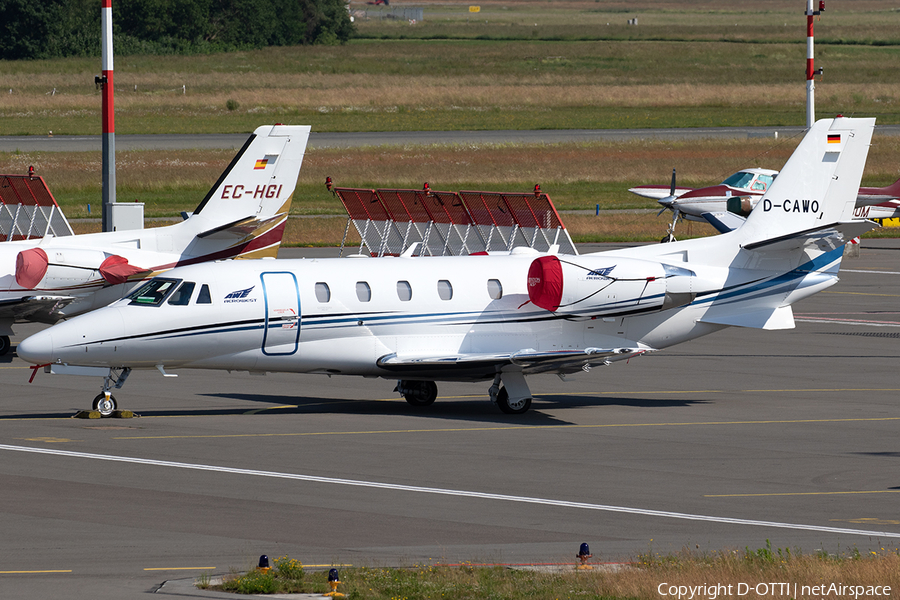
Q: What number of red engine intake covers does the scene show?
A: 2